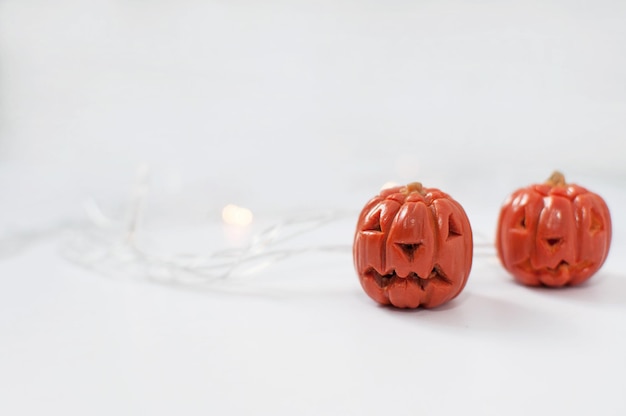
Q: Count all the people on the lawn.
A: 0